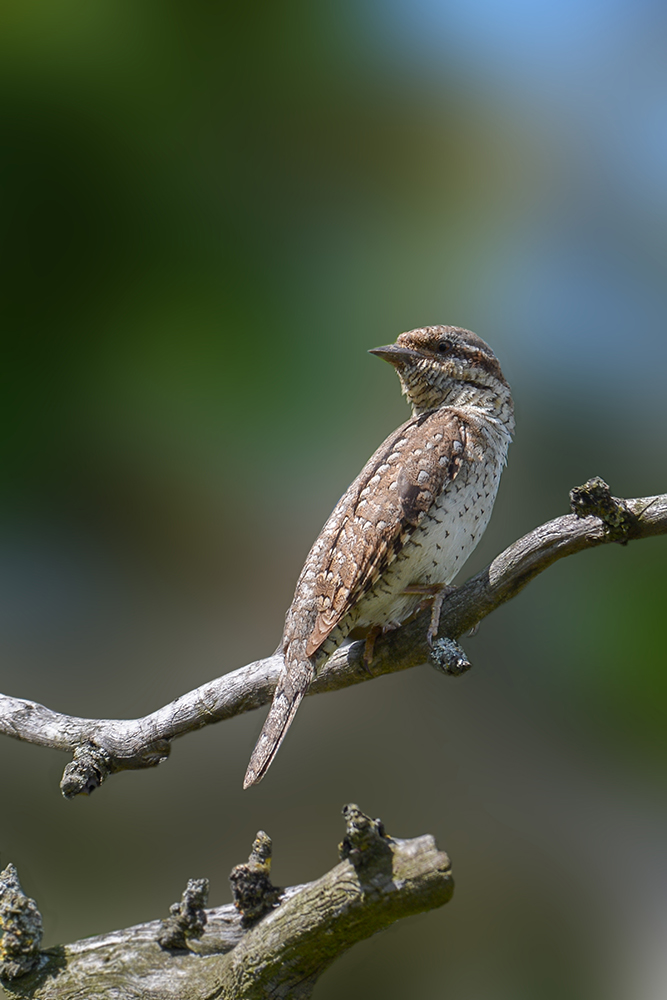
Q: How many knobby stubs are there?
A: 7